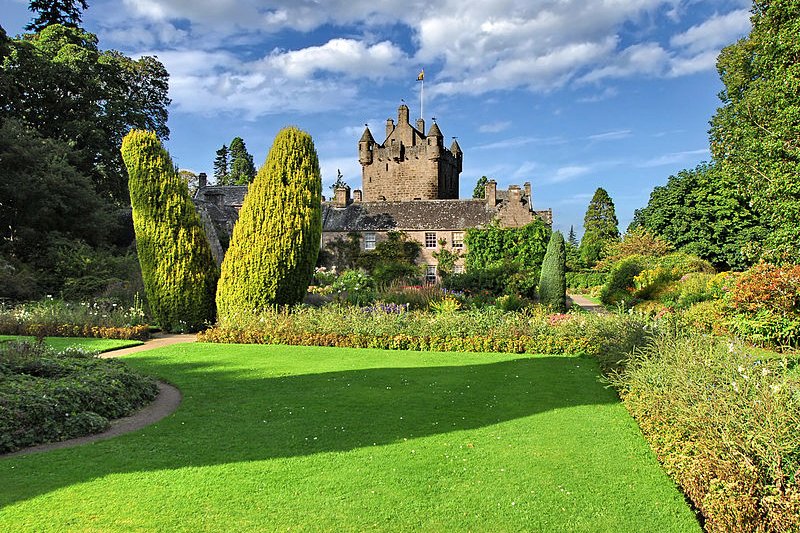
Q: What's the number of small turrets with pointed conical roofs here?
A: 3